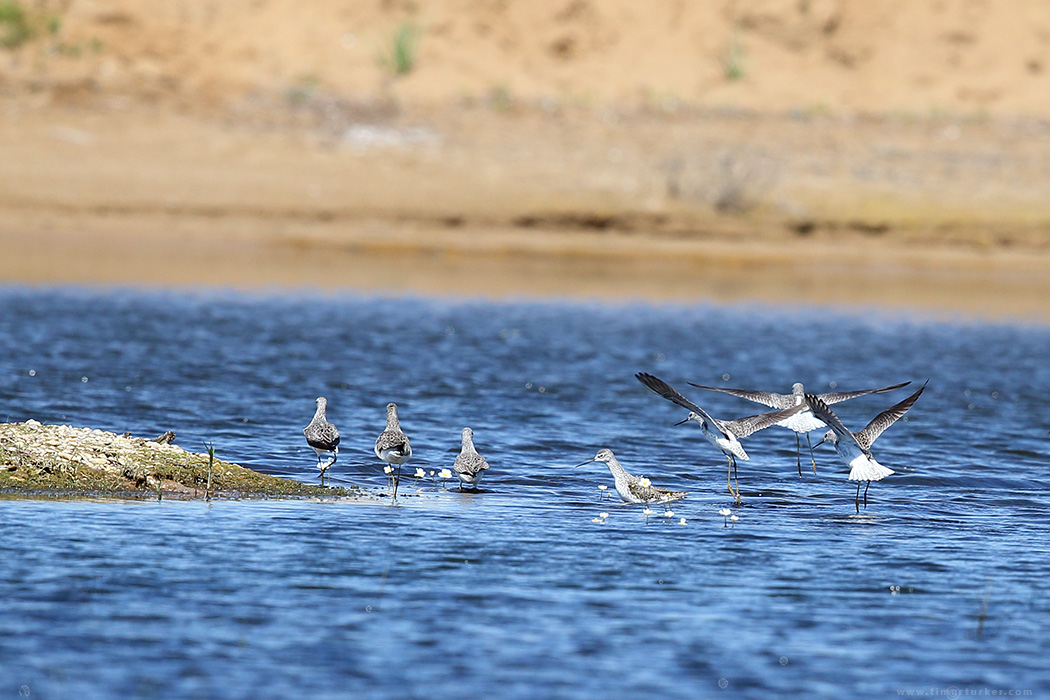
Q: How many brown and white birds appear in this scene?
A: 7